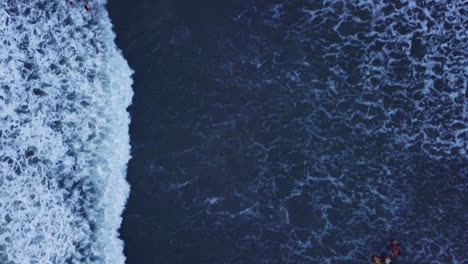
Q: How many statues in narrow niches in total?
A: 0